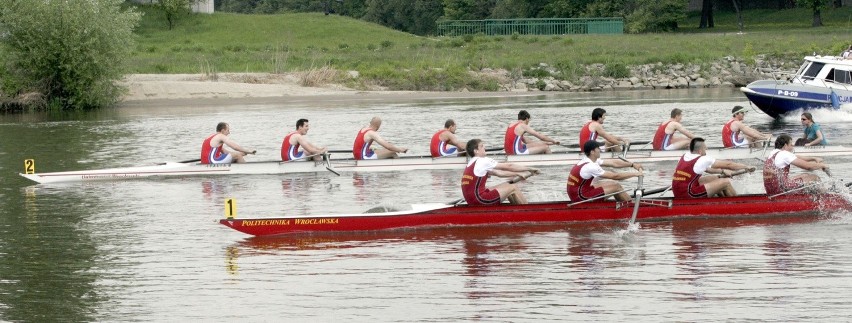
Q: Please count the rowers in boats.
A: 12